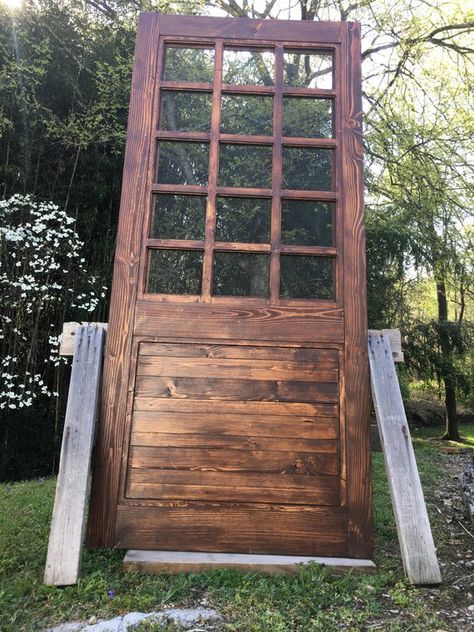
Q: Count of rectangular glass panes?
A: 15